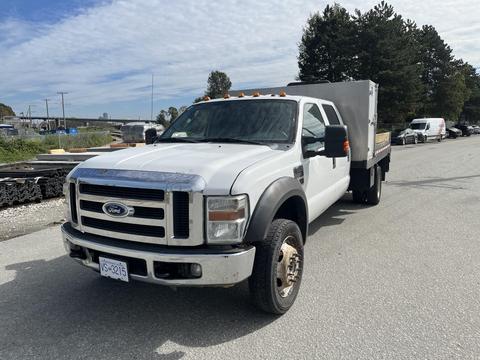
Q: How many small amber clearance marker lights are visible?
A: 5